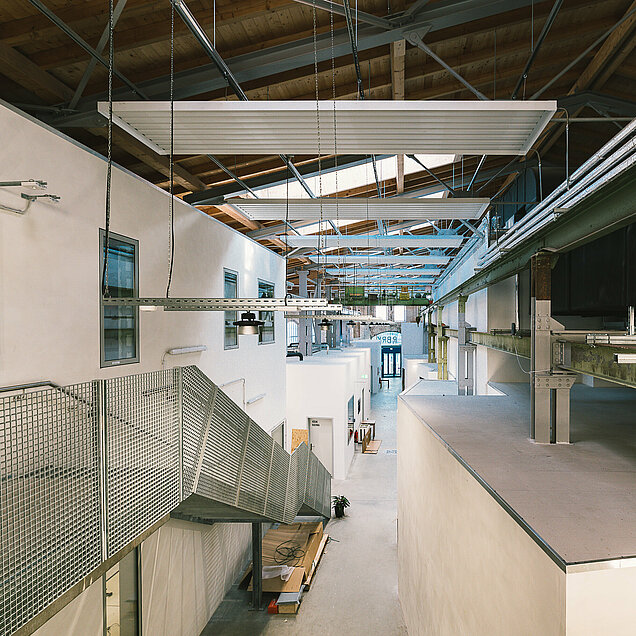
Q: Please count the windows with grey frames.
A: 3